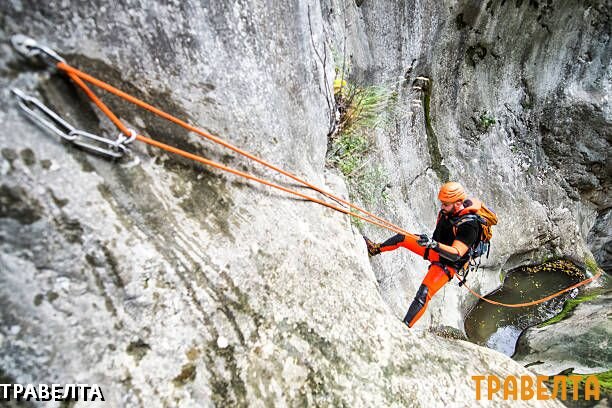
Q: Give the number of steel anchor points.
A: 2